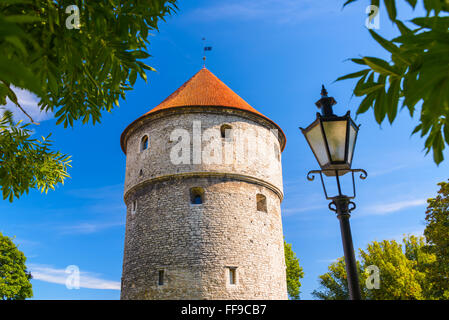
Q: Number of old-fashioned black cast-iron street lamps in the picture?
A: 1